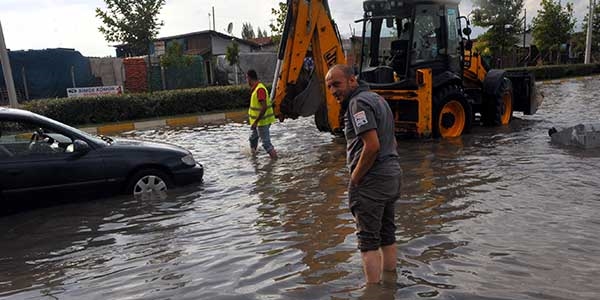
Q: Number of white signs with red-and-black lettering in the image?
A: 1